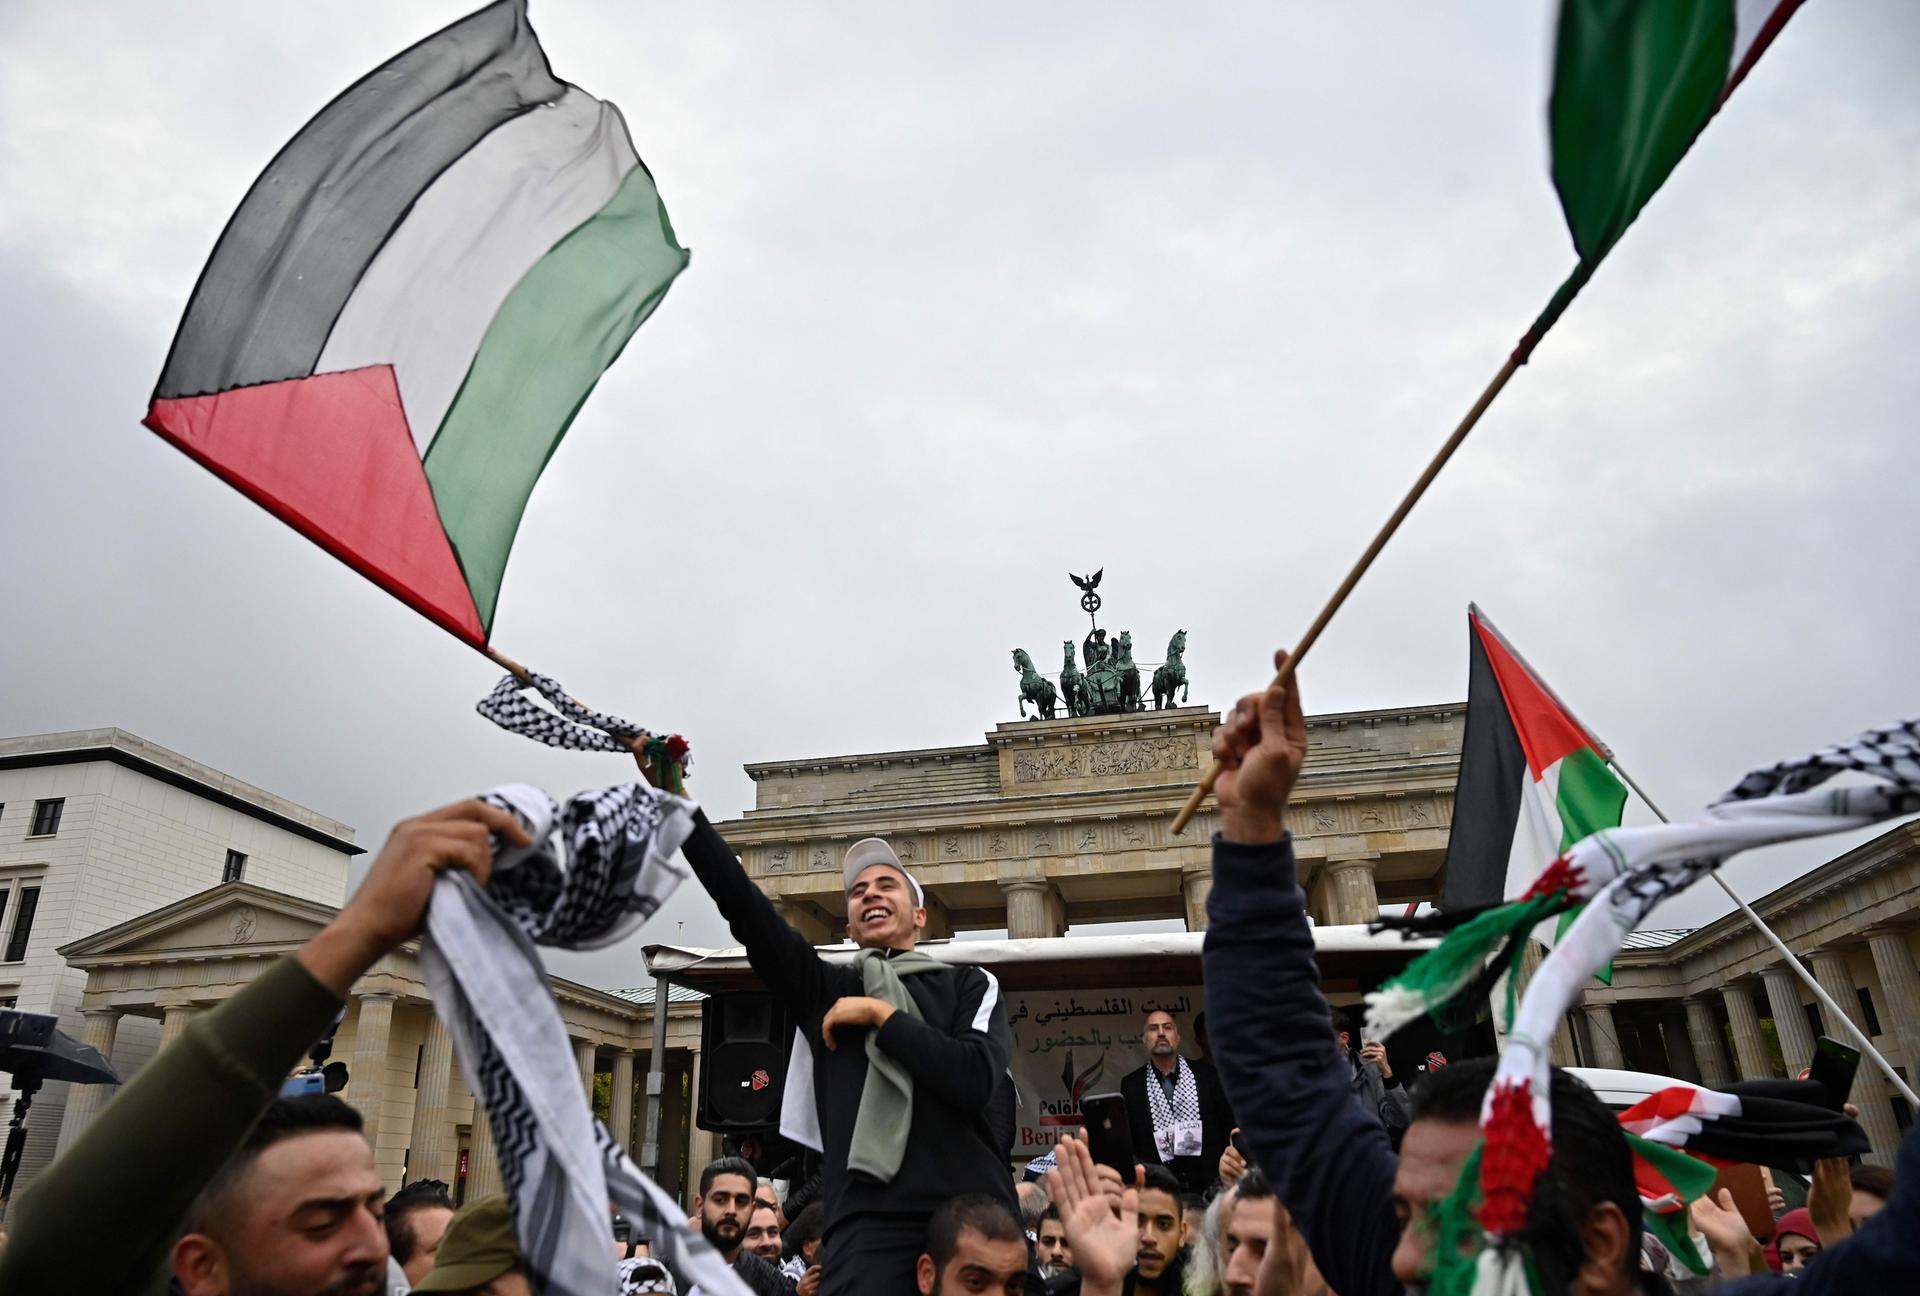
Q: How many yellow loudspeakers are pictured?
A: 0